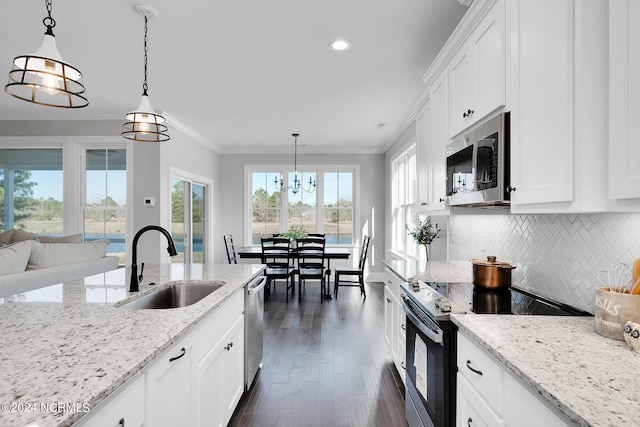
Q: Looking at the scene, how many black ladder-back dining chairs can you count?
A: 6